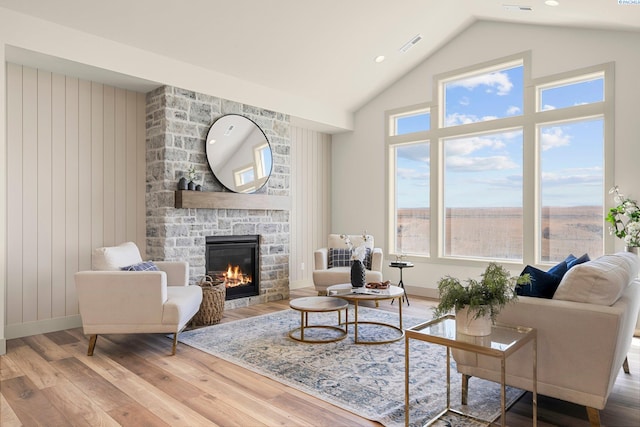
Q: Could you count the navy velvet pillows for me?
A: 2